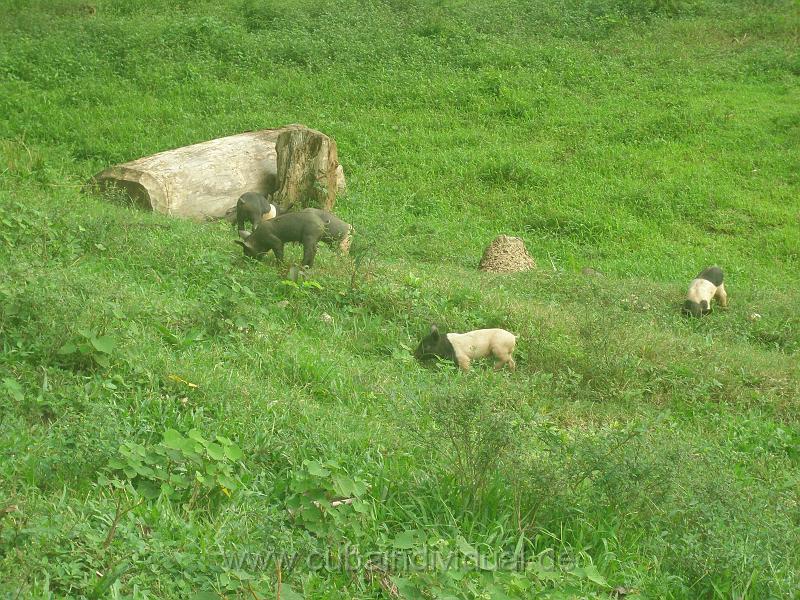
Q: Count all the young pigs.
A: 5